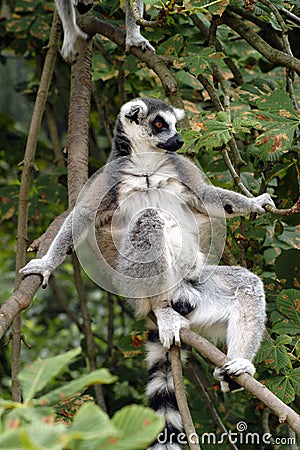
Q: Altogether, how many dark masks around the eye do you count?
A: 1